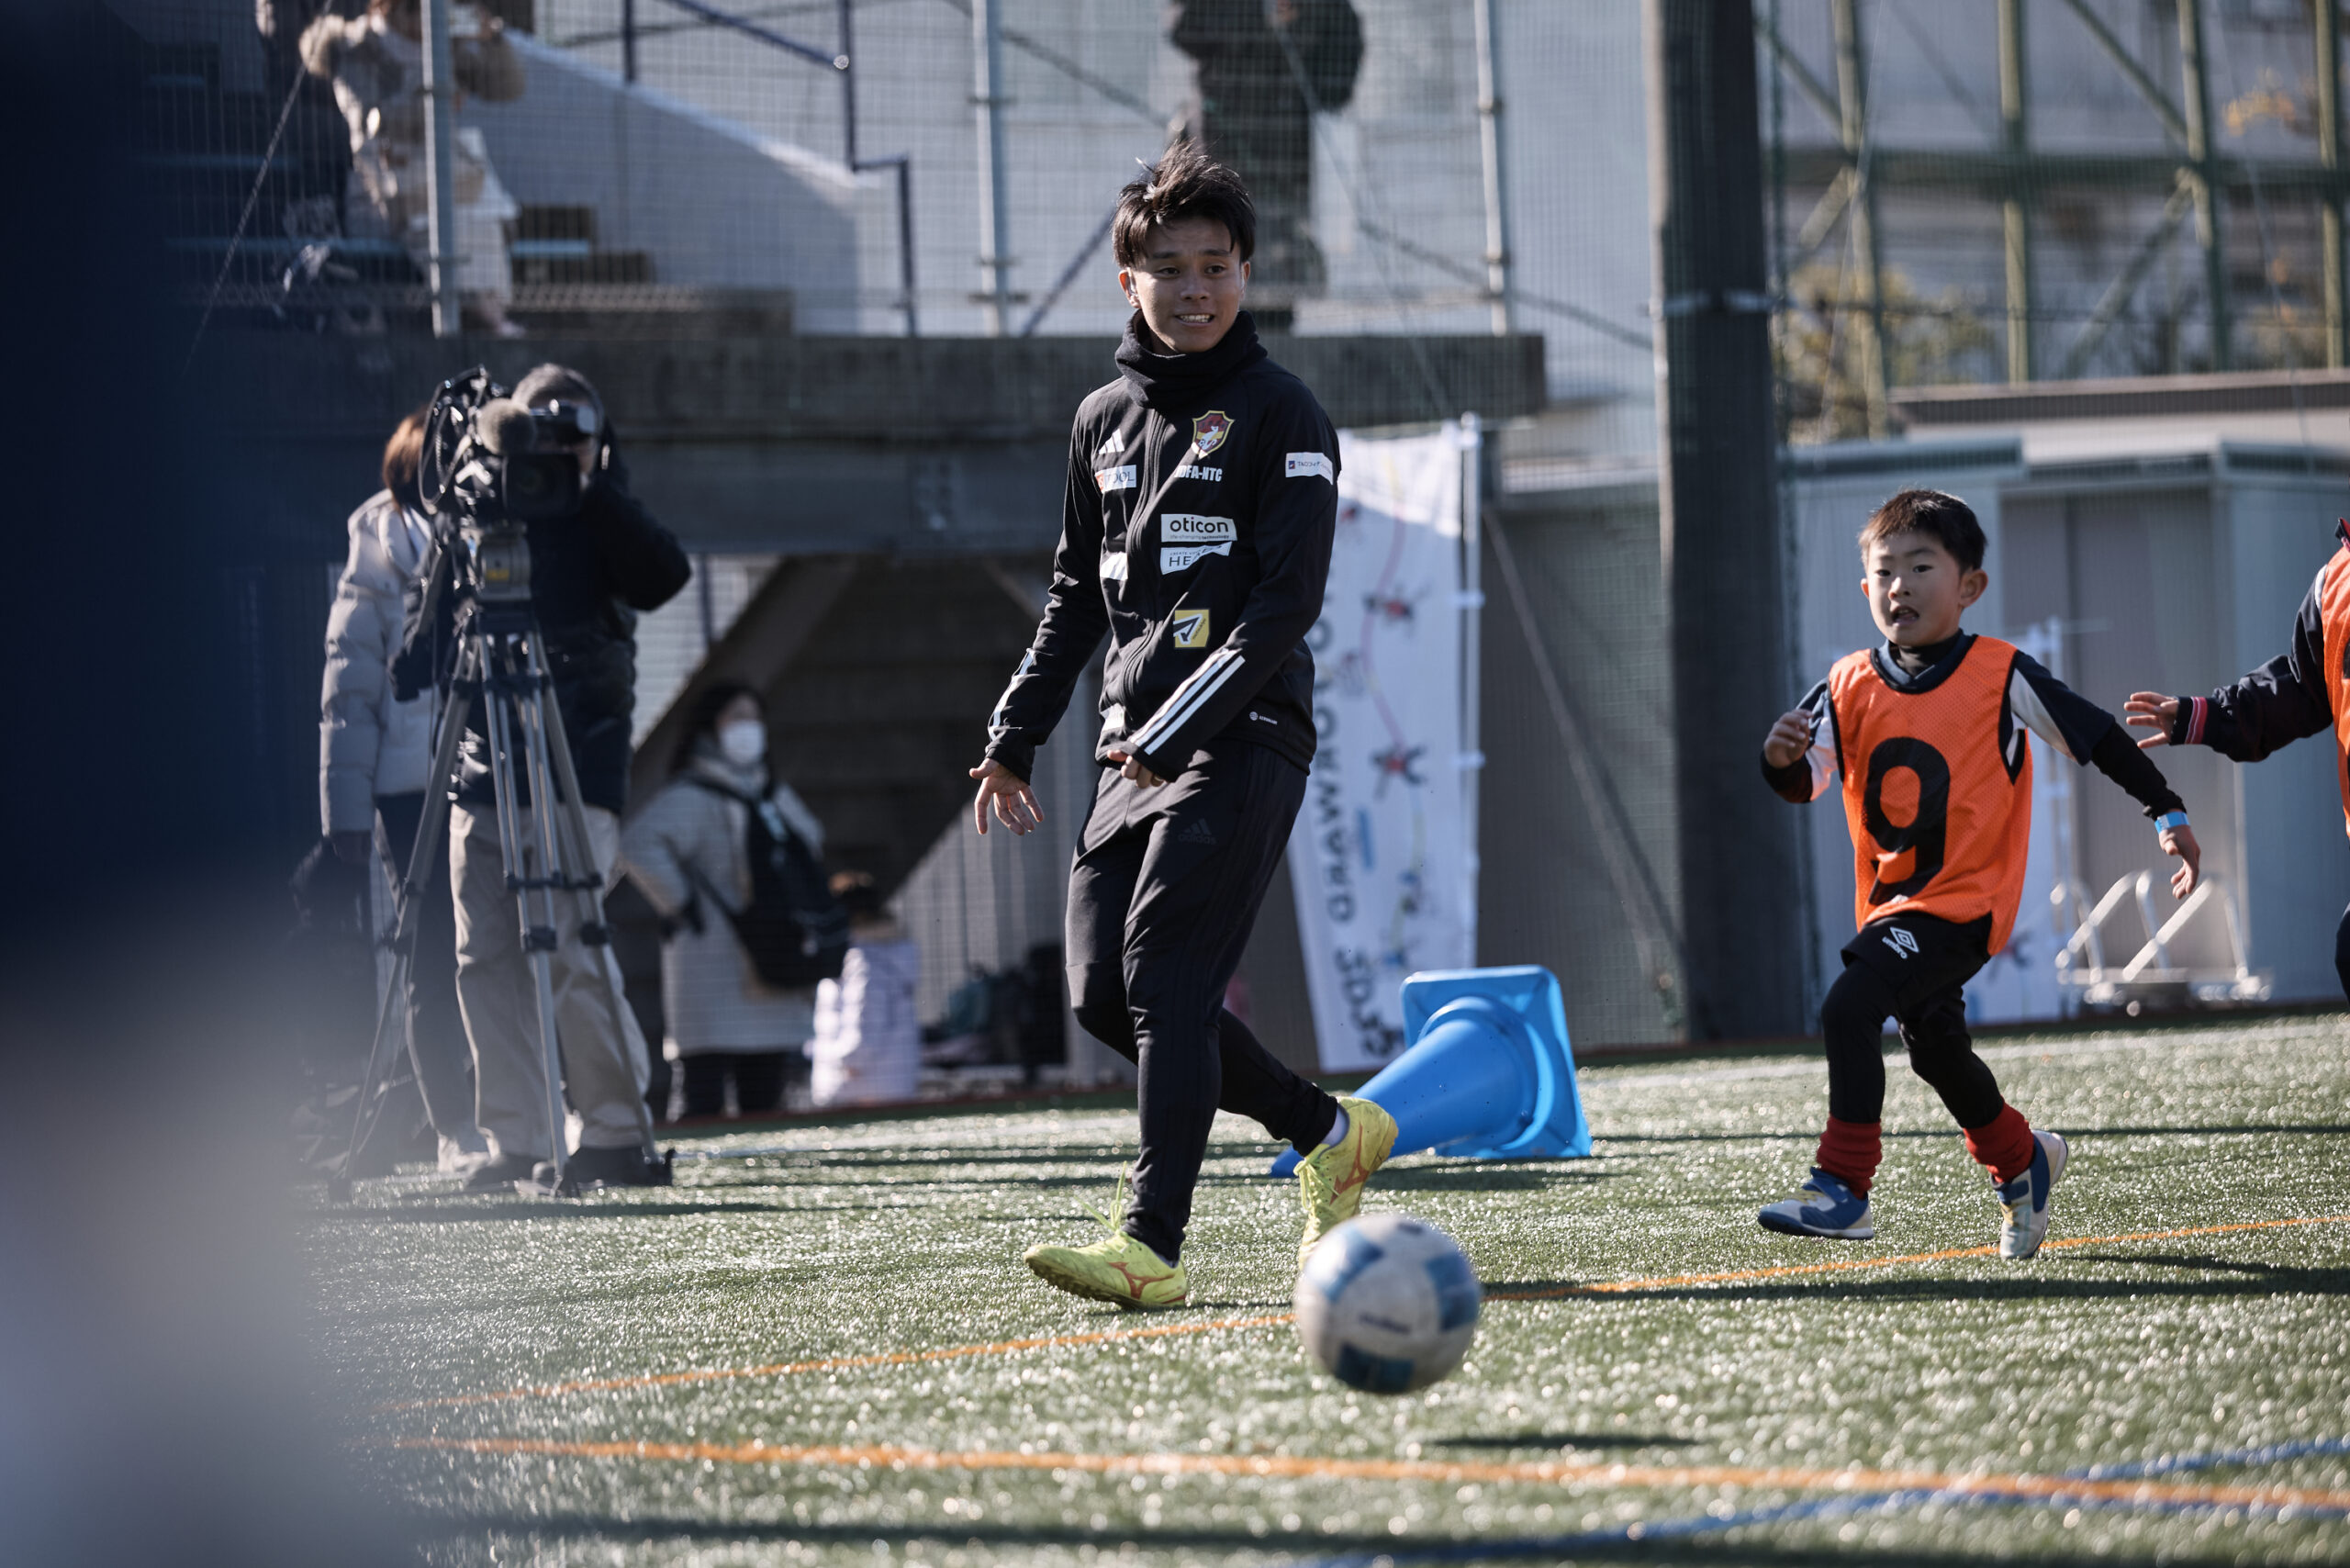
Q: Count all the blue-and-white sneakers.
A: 2